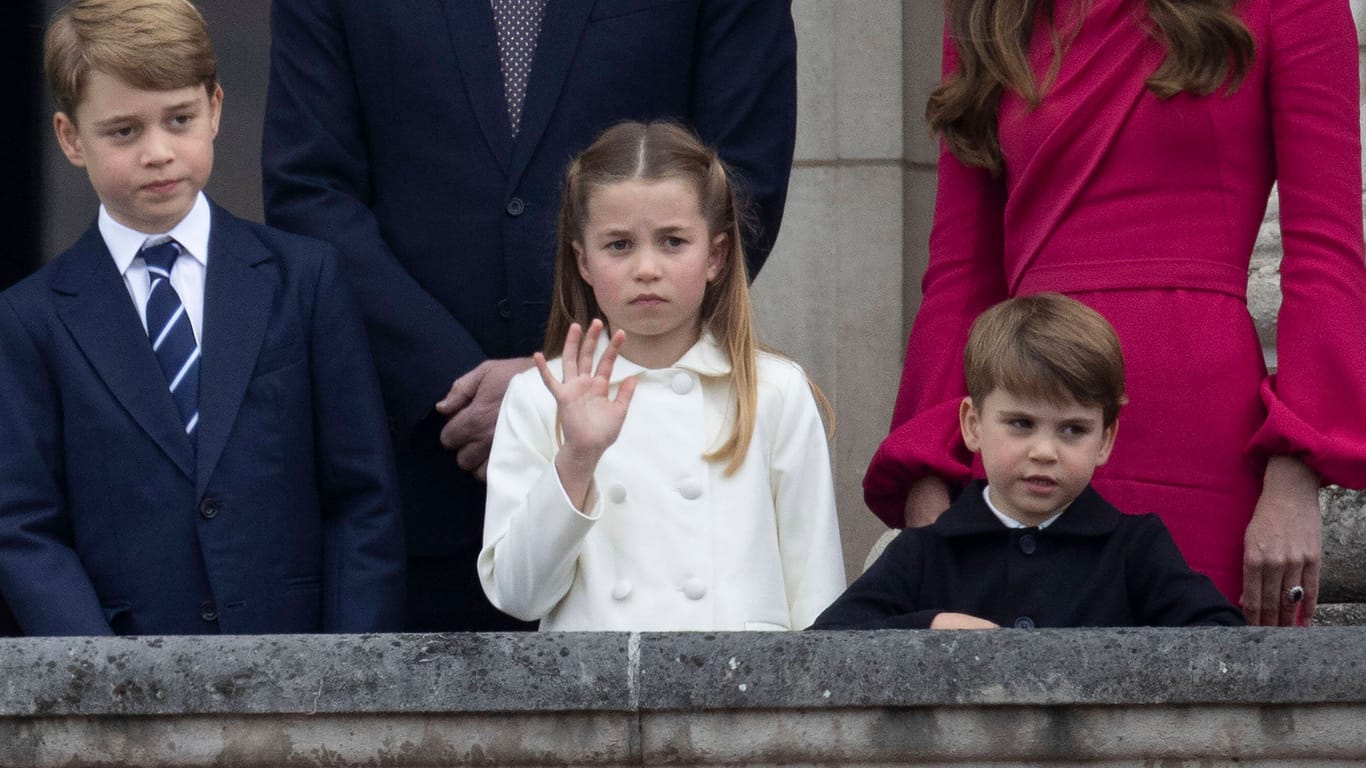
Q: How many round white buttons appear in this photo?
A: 5